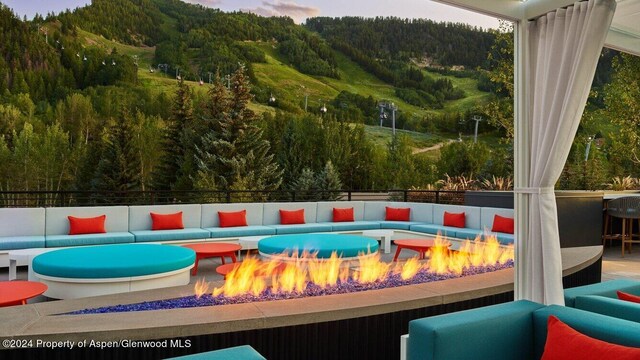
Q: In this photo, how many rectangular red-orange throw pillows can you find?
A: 10